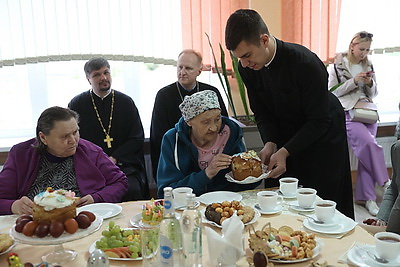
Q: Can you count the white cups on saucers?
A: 6